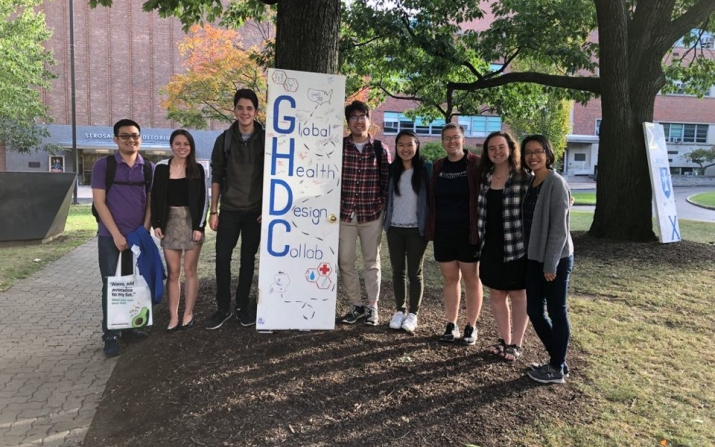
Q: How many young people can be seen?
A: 8